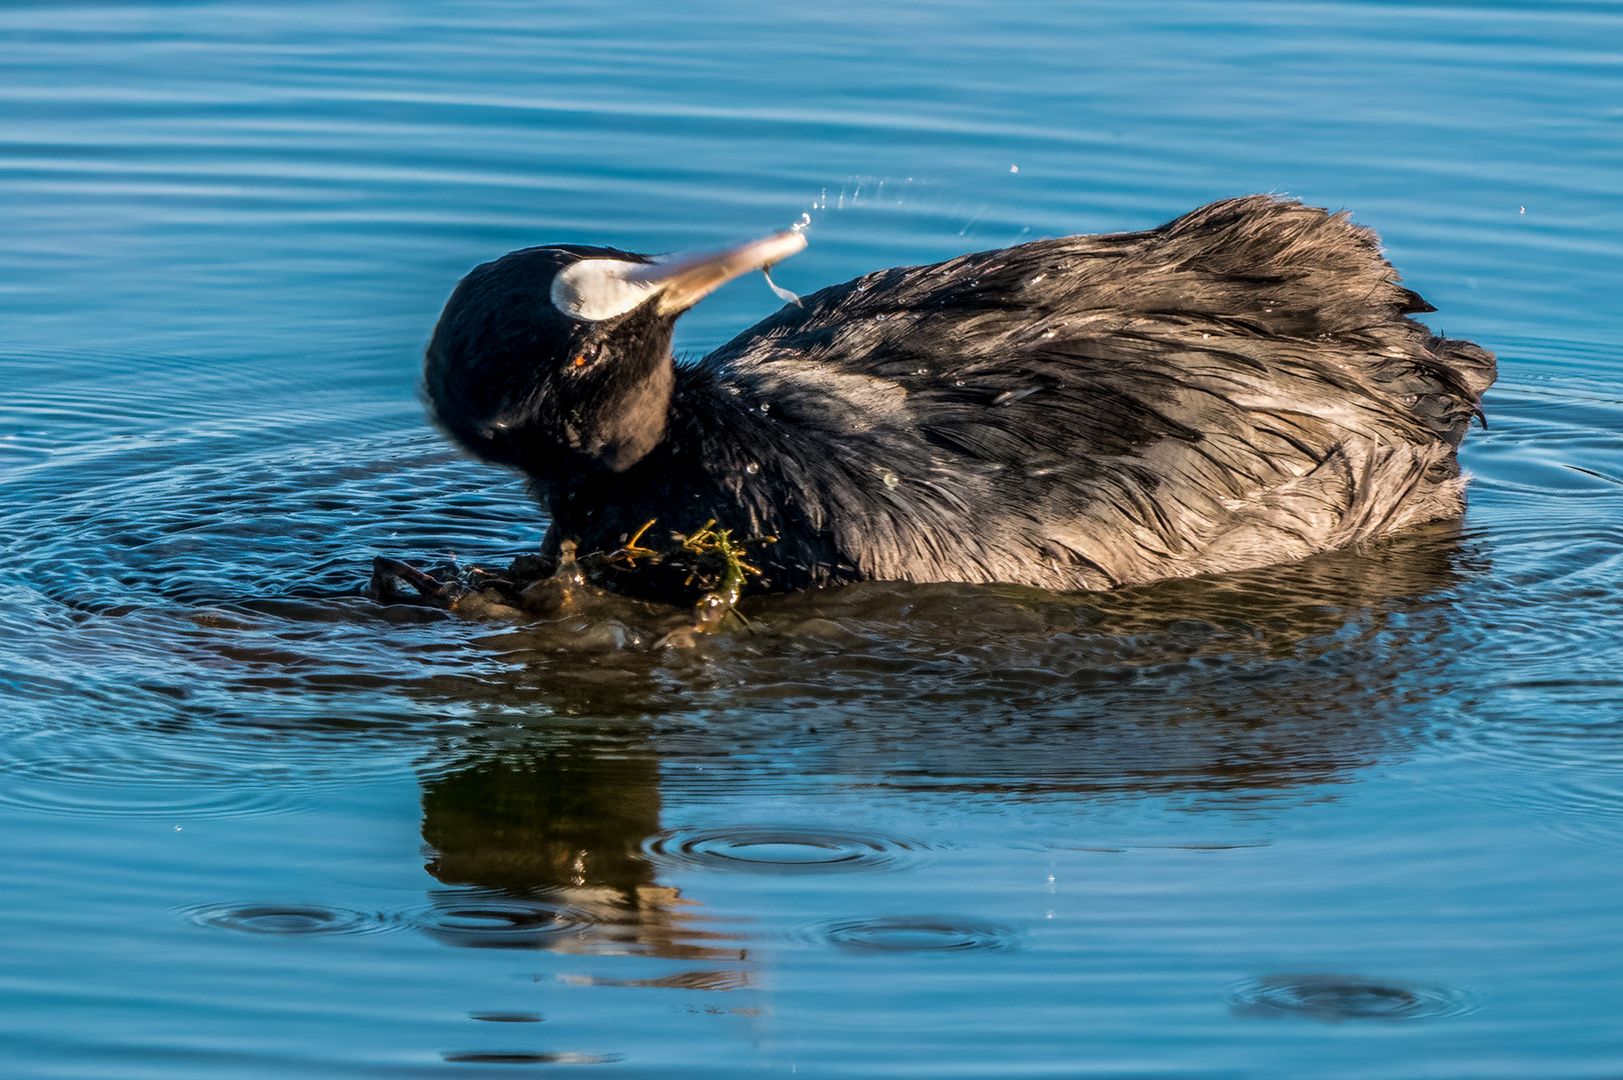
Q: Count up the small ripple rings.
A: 5